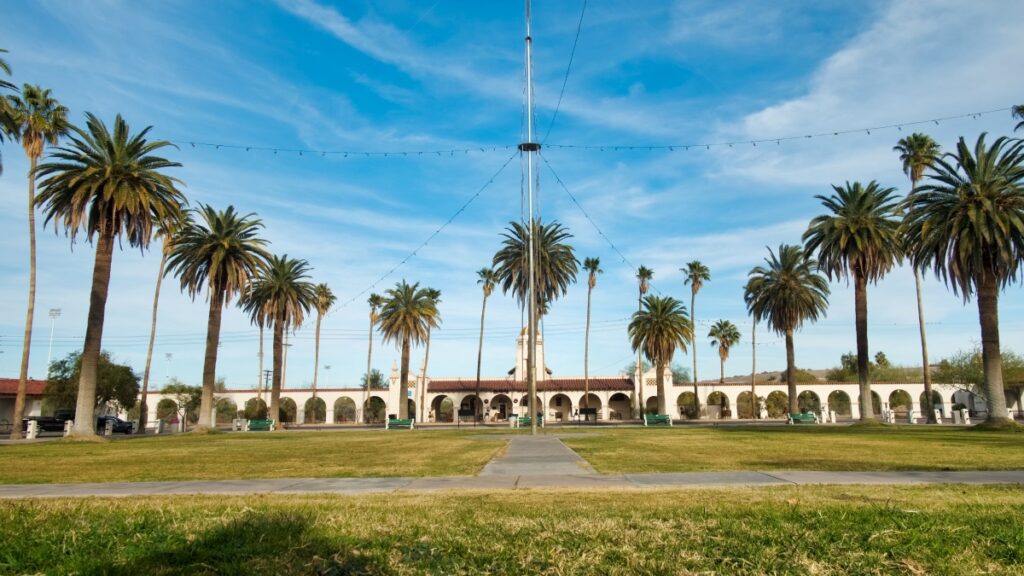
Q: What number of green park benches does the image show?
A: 5